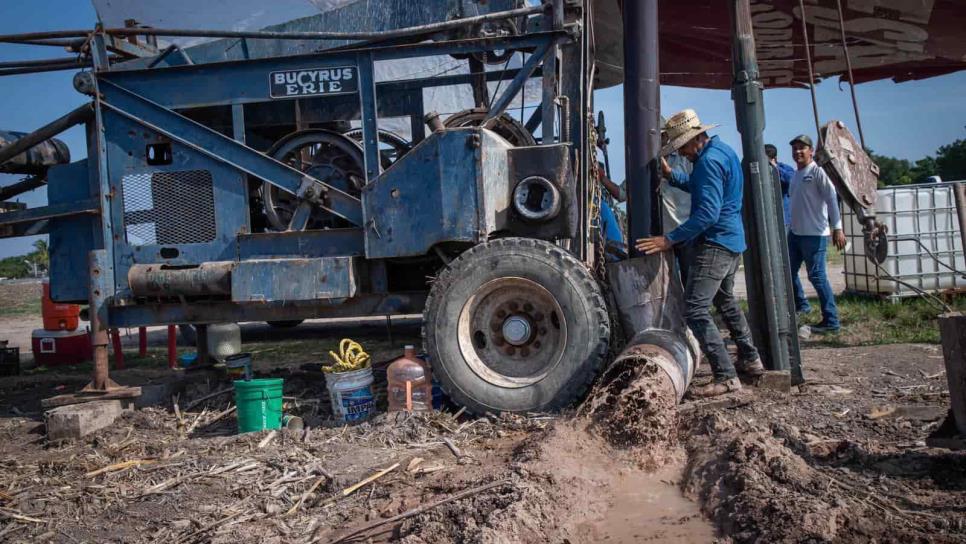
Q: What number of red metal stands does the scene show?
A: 3